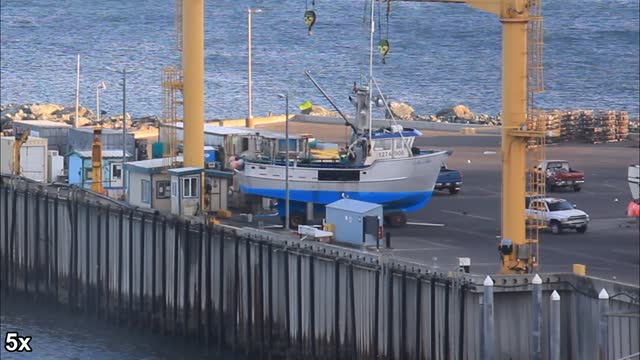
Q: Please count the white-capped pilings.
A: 4